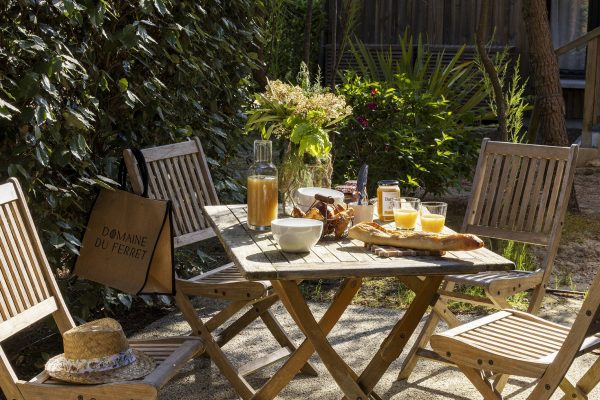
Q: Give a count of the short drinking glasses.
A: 2